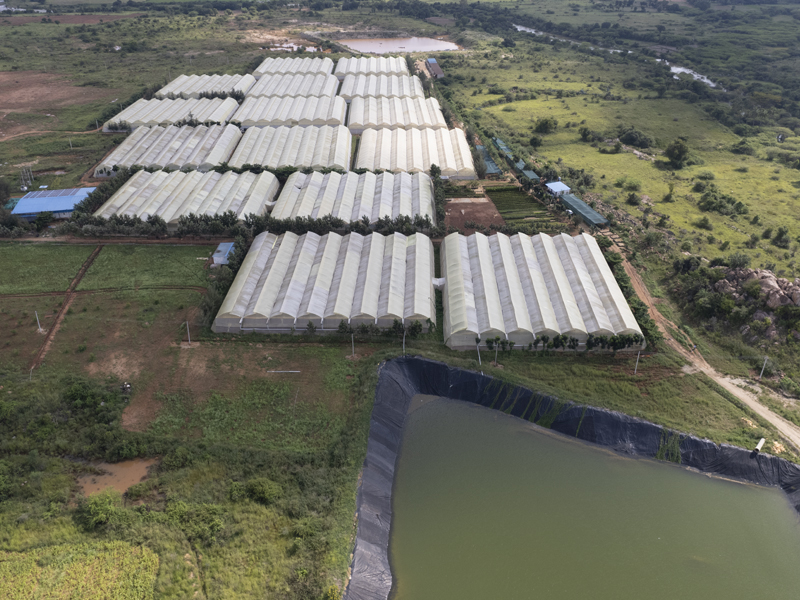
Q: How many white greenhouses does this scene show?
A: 15